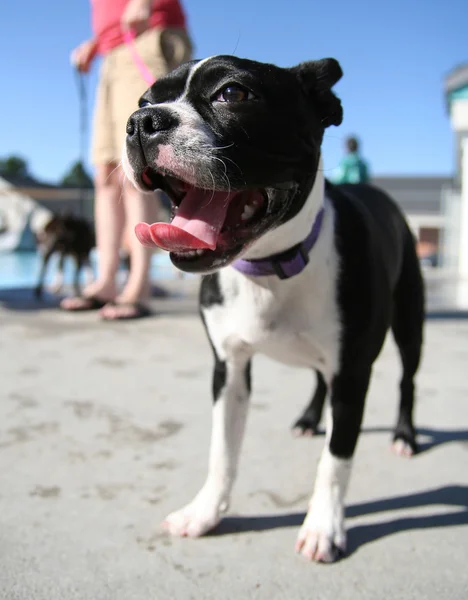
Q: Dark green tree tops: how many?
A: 2